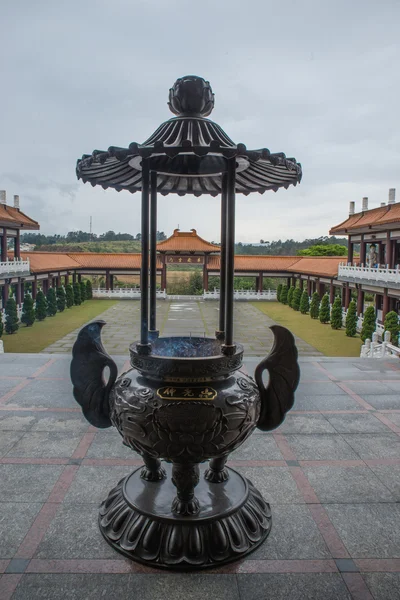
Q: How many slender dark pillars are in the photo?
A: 4